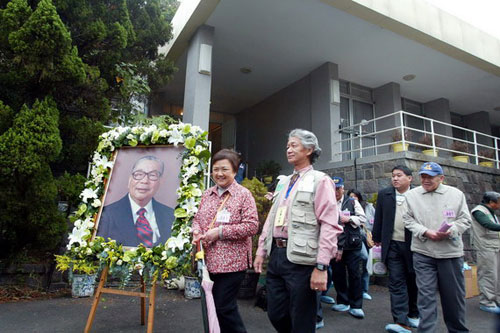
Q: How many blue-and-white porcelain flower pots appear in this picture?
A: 2